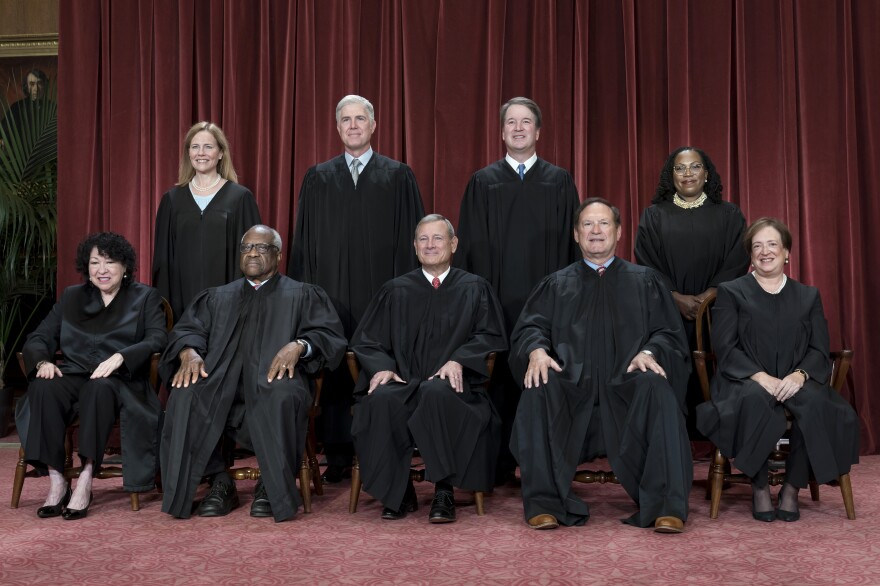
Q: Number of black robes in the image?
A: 9